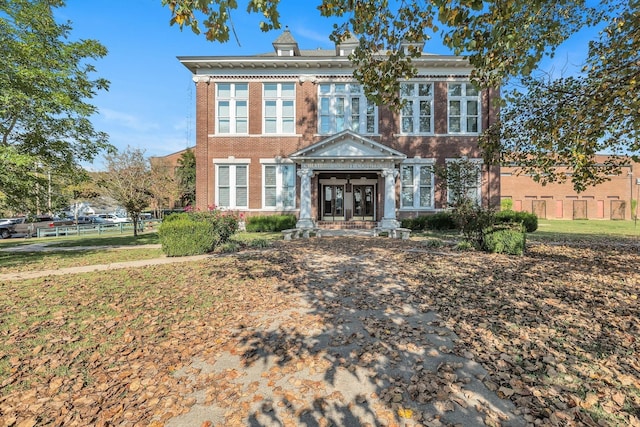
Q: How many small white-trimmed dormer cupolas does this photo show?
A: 3